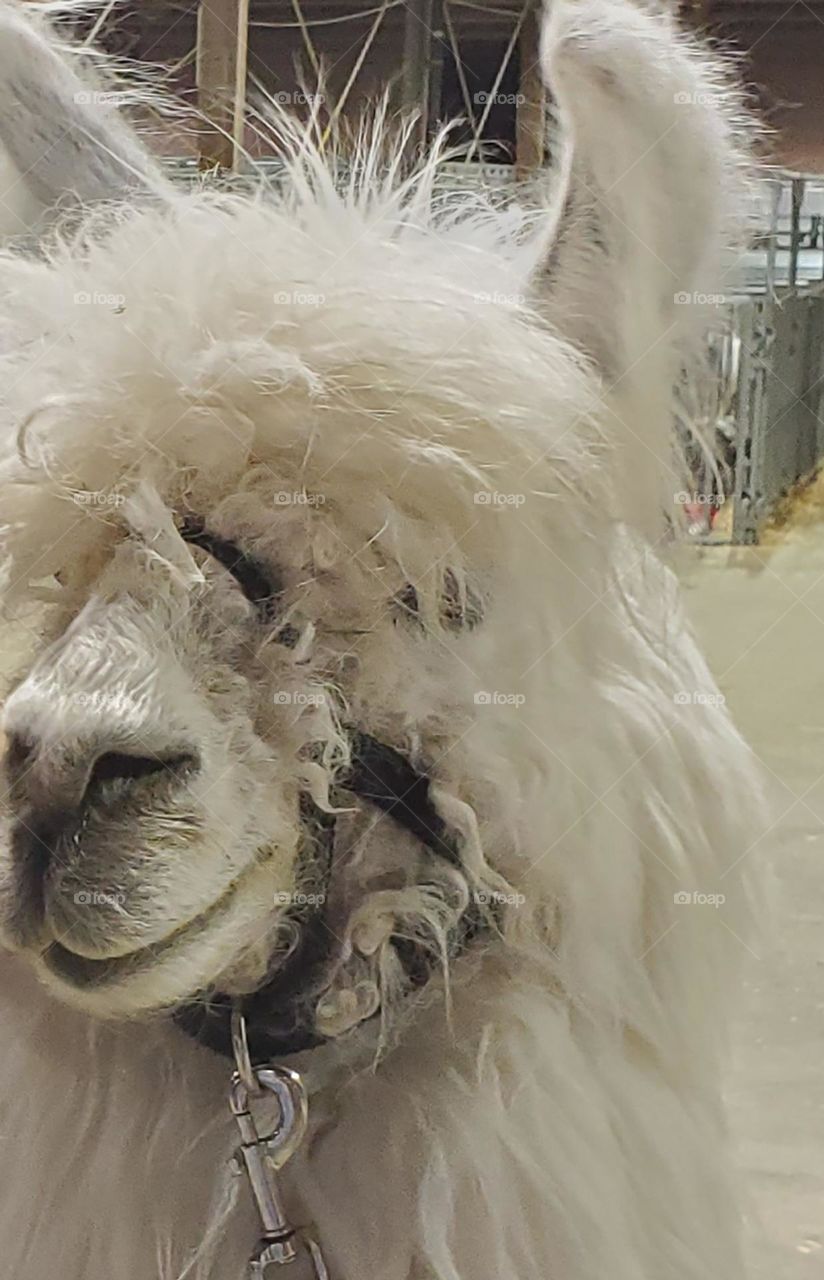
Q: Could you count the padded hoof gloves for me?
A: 0